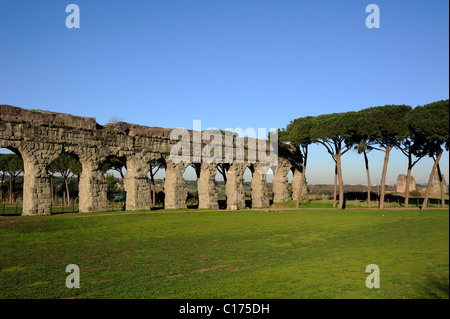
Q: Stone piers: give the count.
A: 9